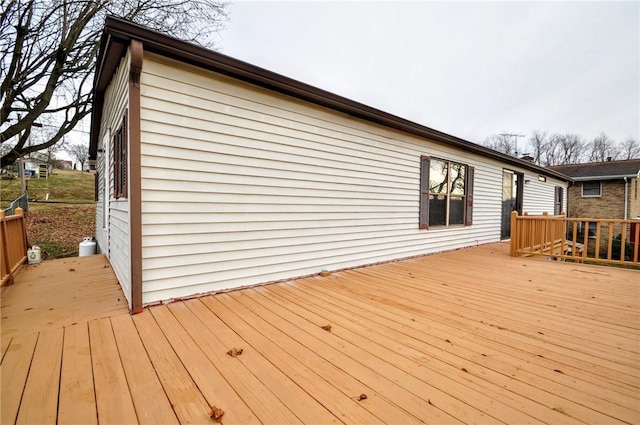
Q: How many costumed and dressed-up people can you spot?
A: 0